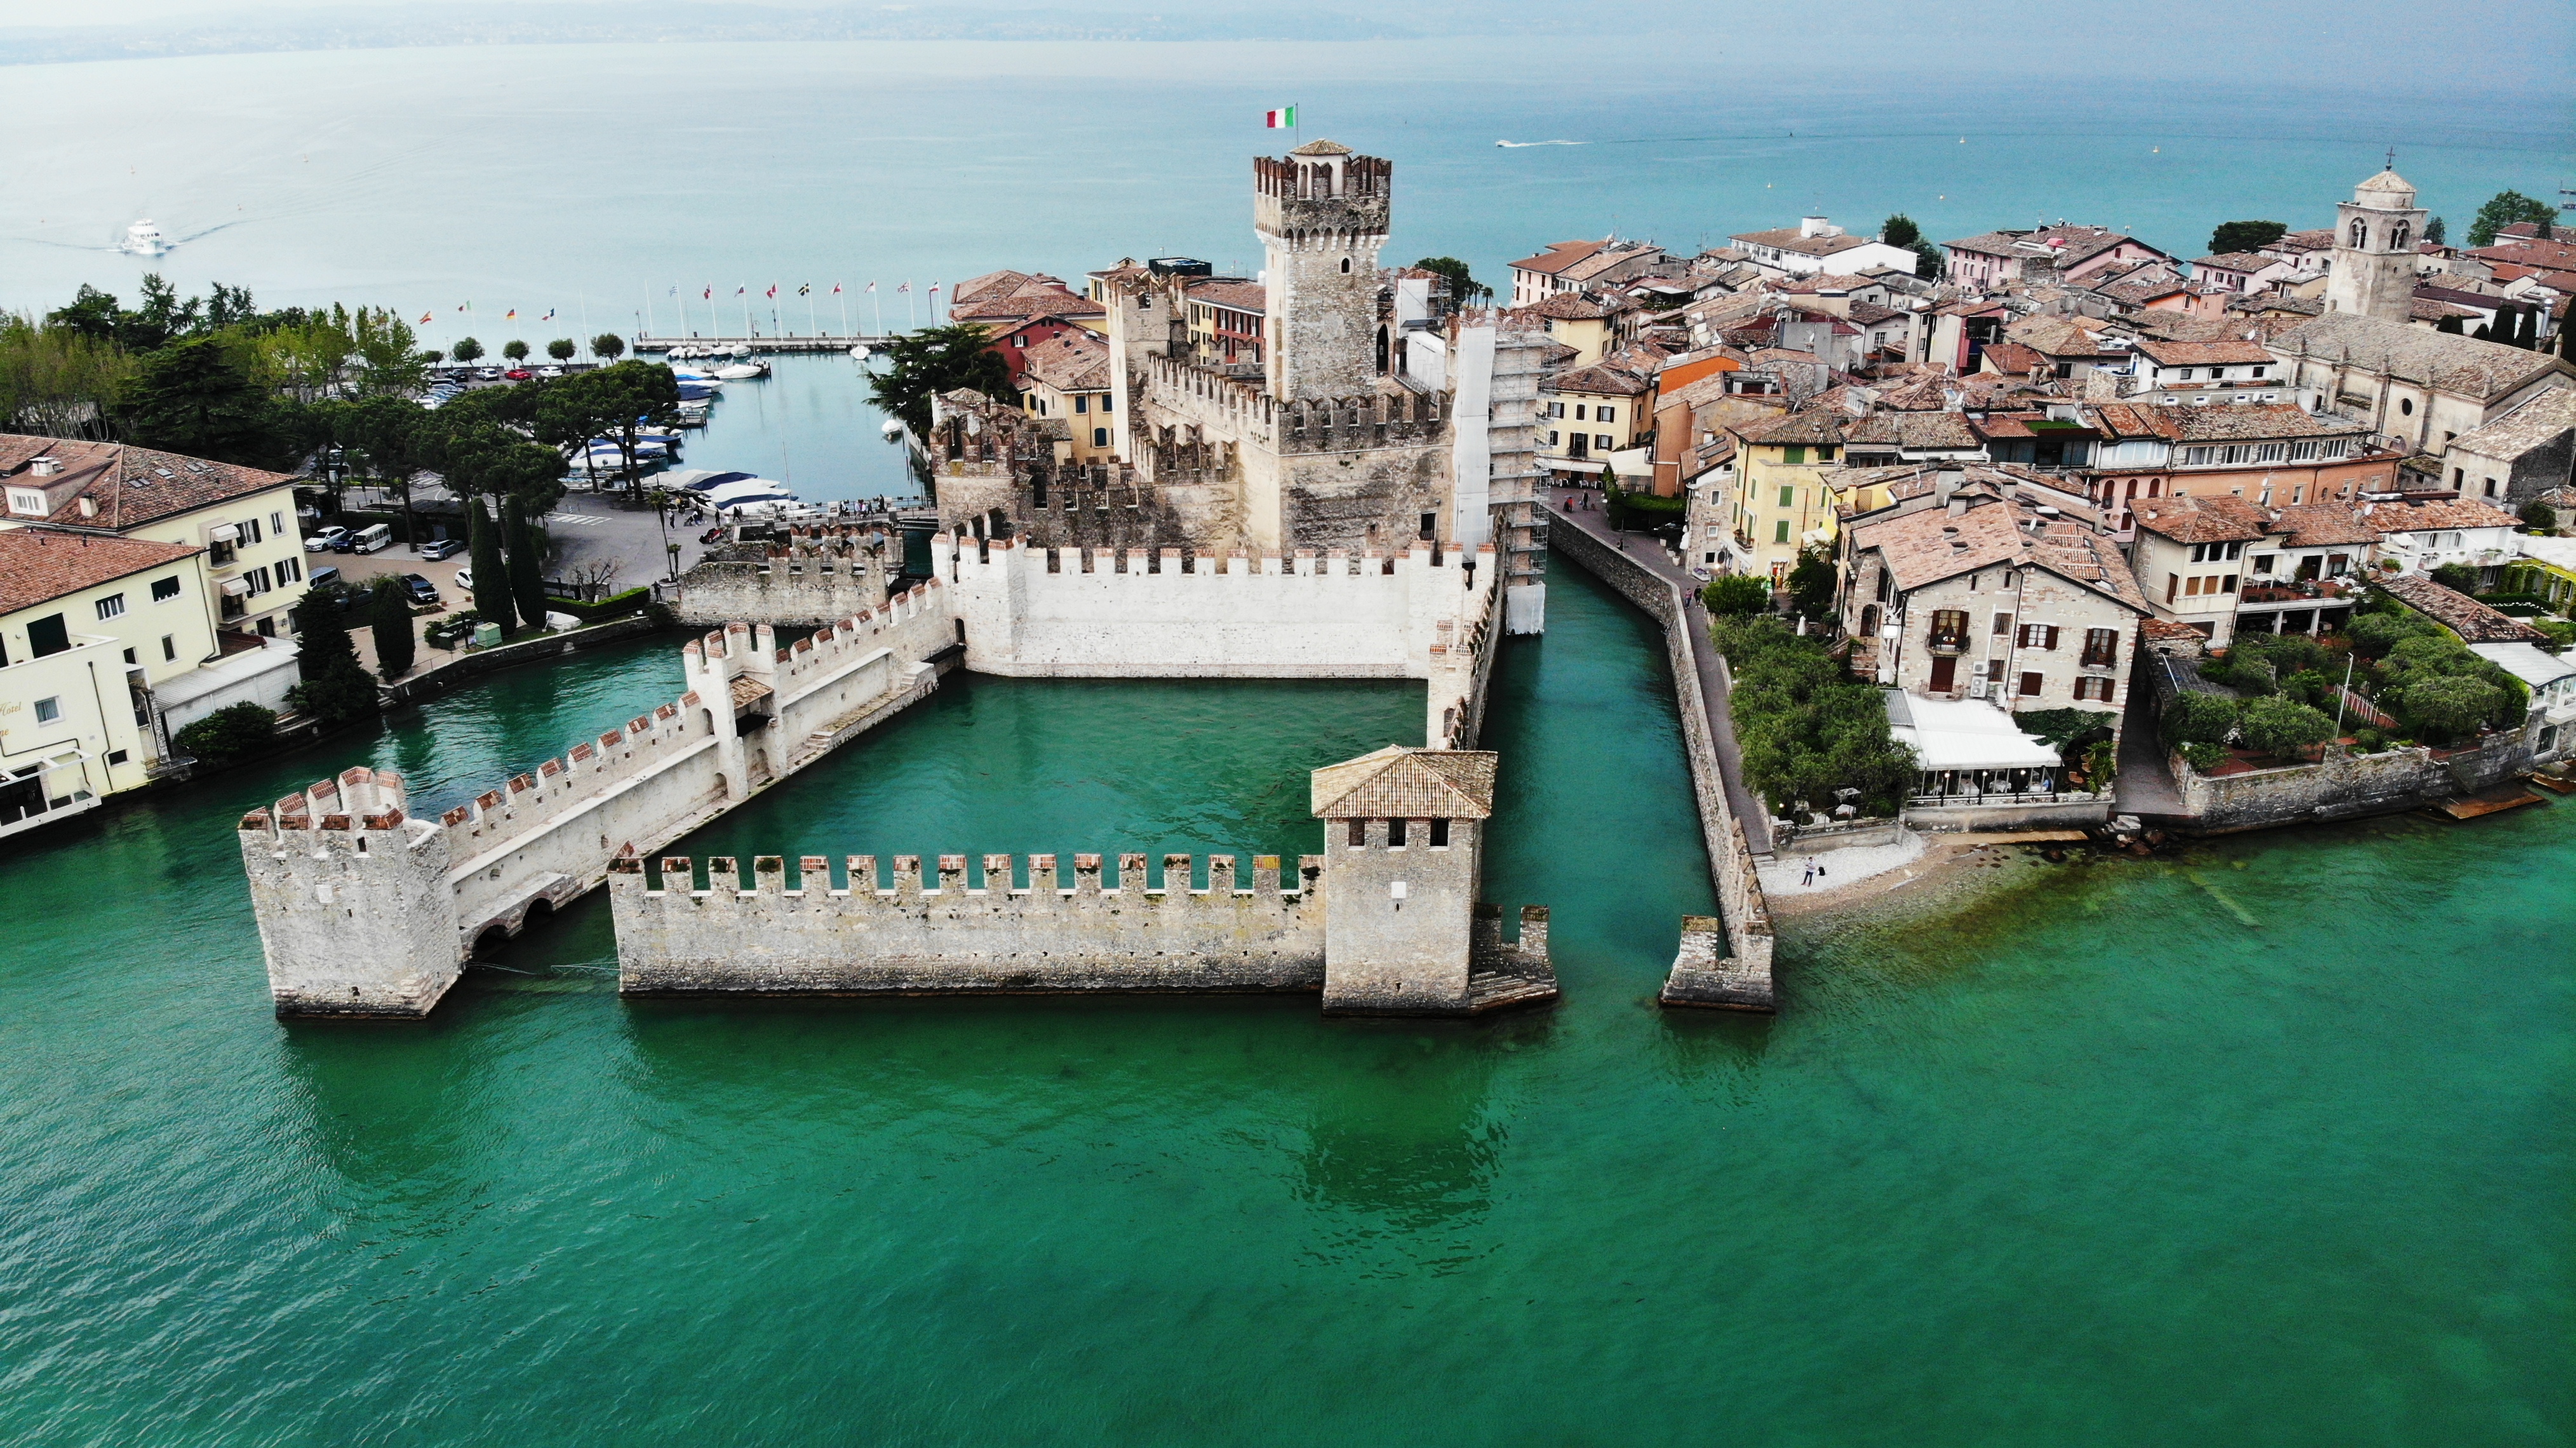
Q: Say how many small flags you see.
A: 13